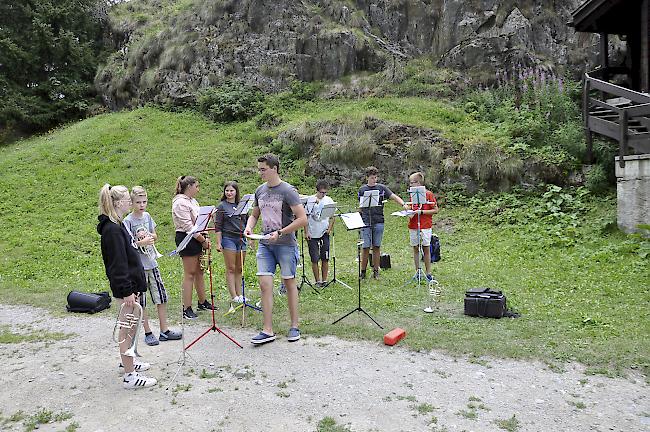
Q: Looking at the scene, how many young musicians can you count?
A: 8